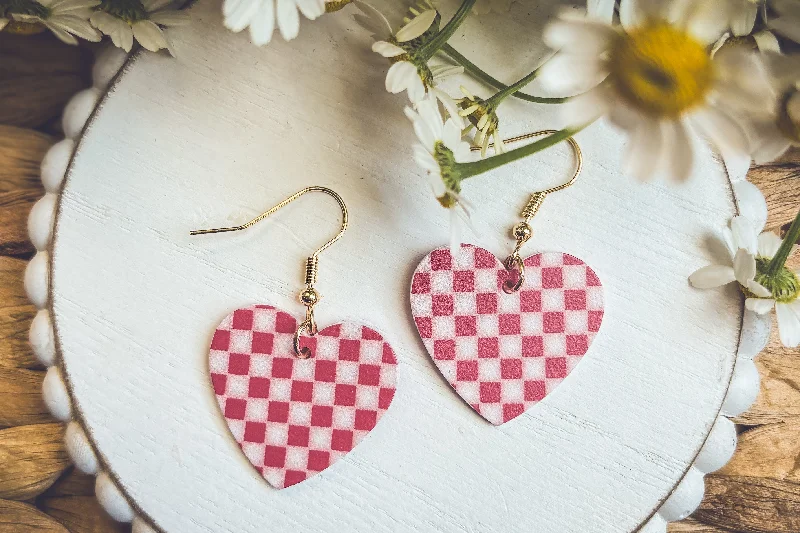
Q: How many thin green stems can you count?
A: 5